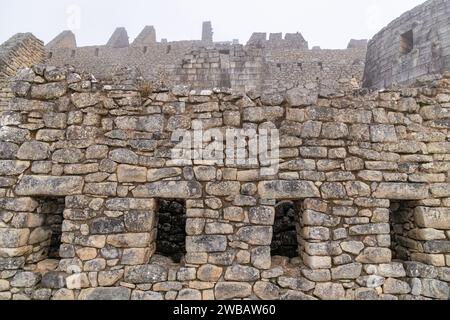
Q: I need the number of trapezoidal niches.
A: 4